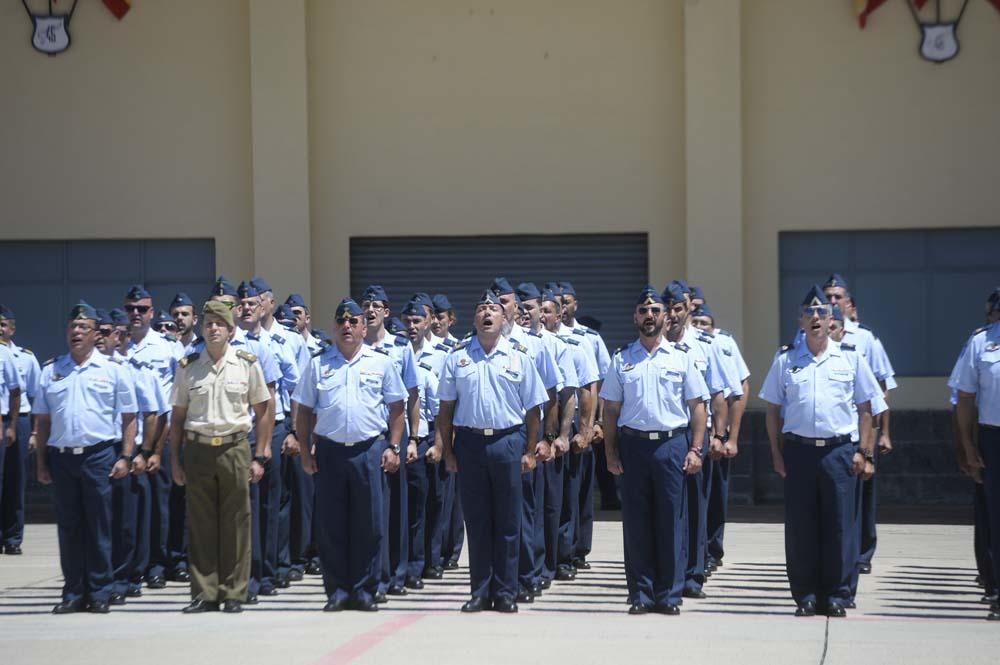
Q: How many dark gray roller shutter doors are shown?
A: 1